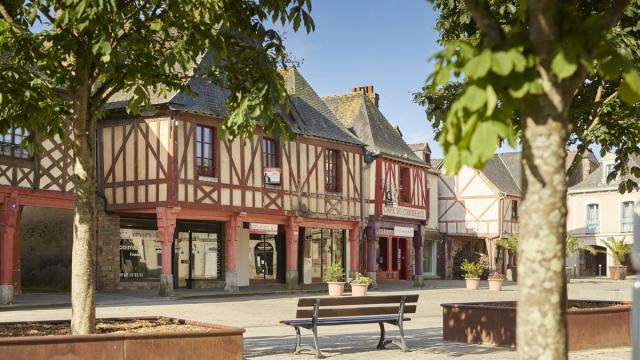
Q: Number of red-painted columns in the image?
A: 5